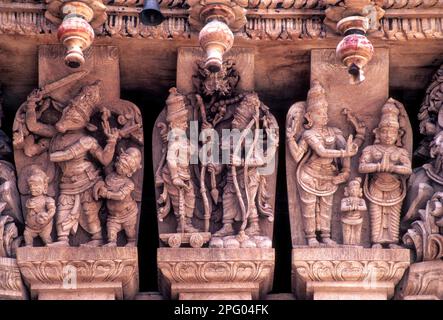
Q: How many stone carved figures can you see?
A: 8